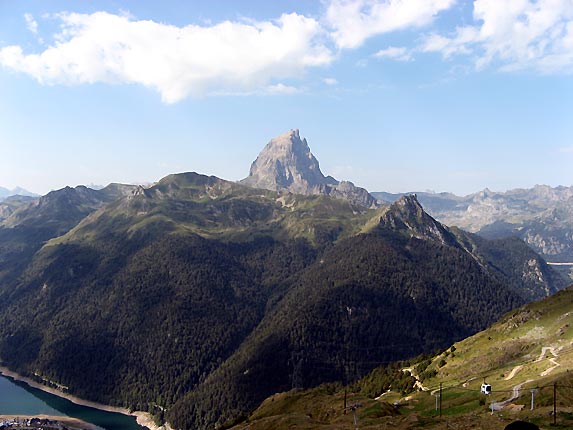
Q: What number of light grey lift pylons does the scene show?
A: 4